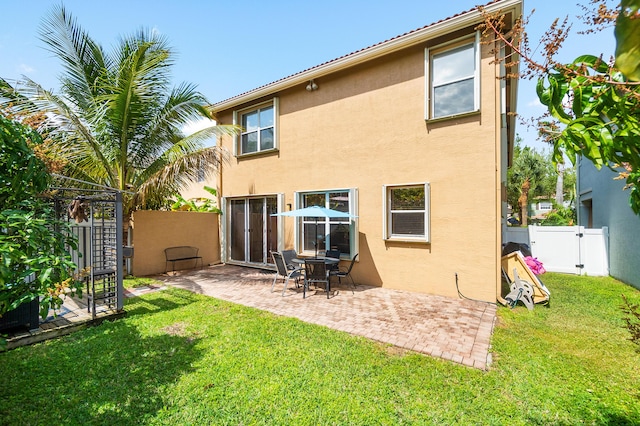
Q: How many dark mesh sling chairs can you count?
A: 5